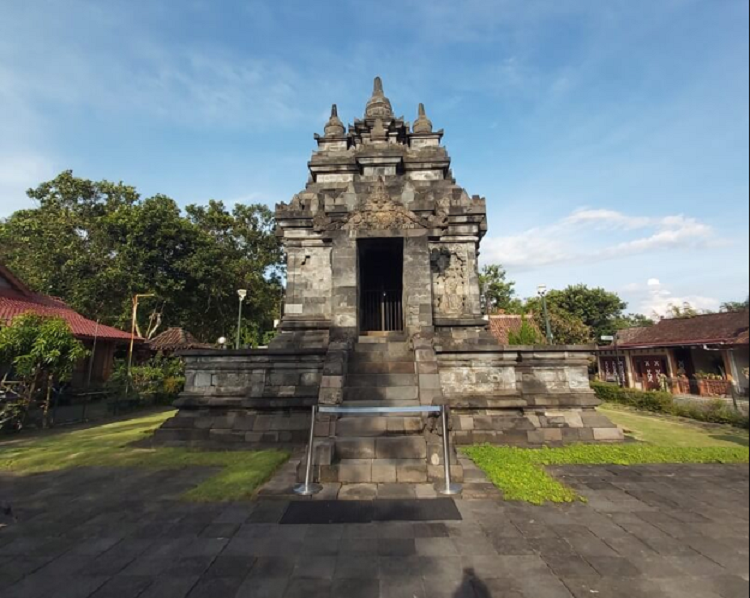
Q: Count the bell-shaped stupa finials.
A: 3